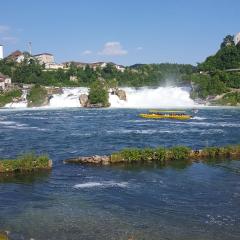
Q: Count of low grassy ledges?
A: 2